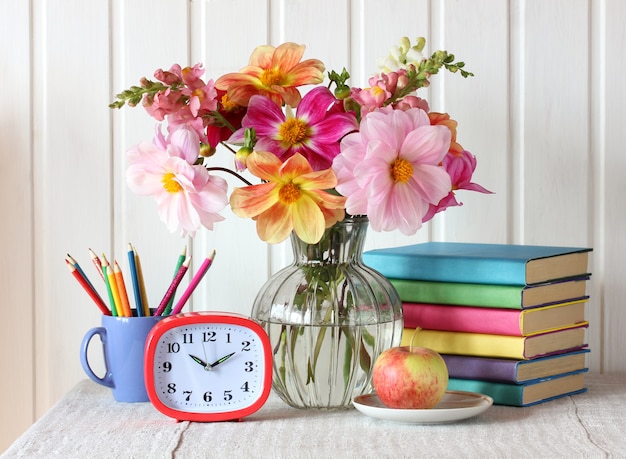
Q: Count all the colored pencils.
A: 11